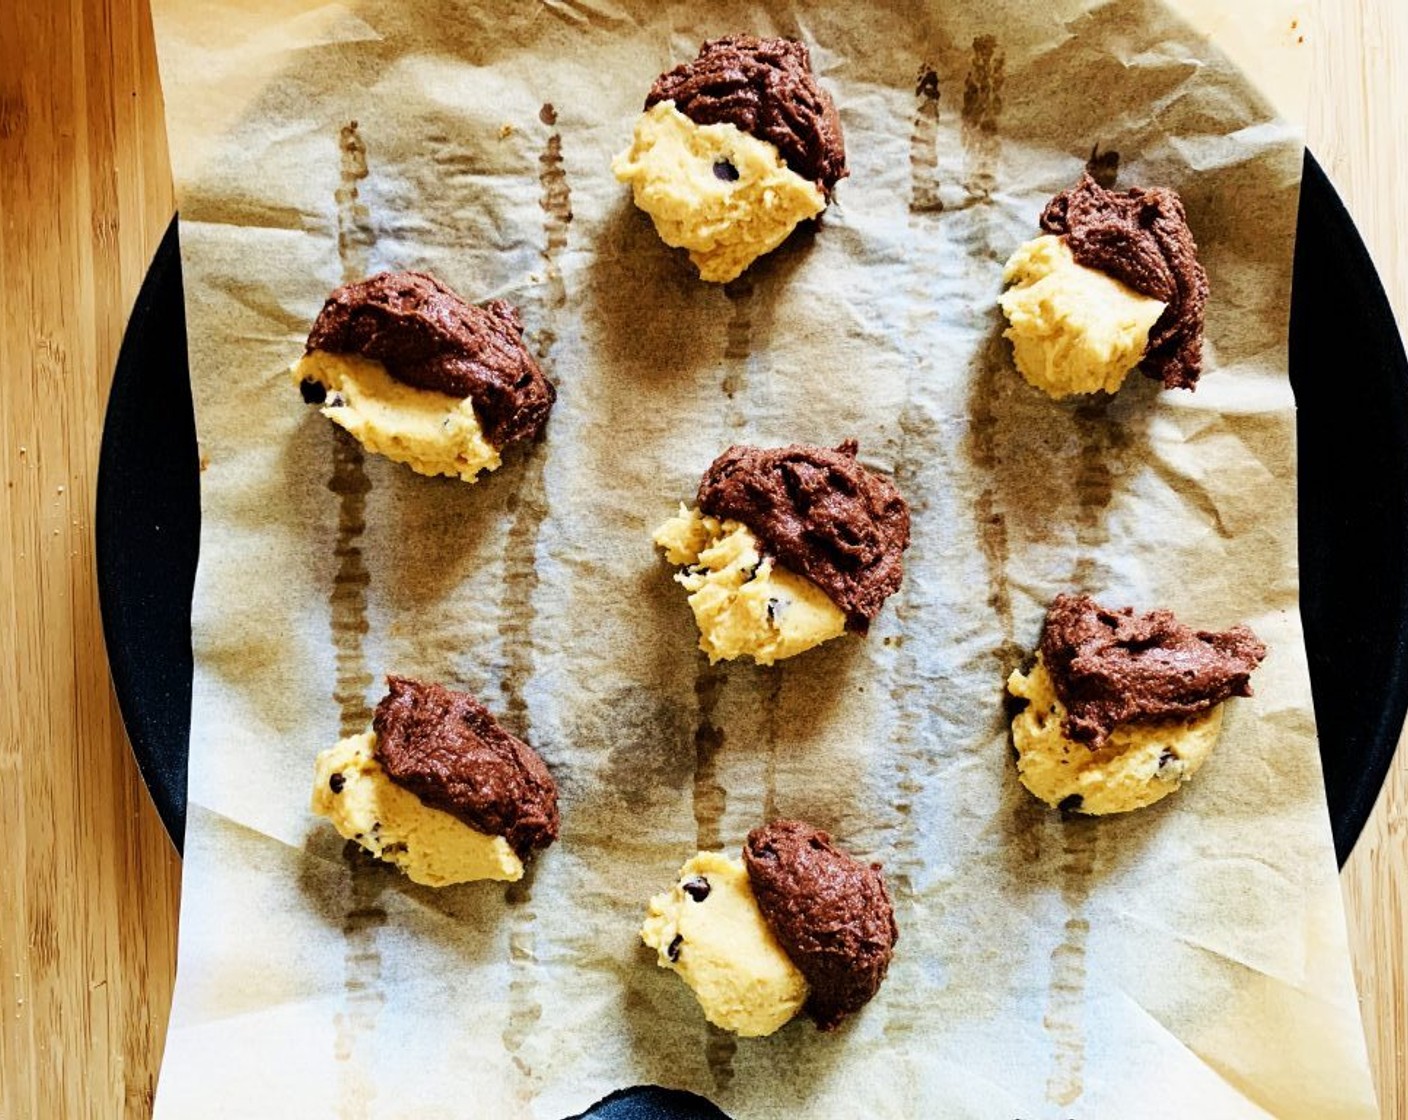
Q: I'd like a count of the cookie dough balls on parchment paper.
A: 7